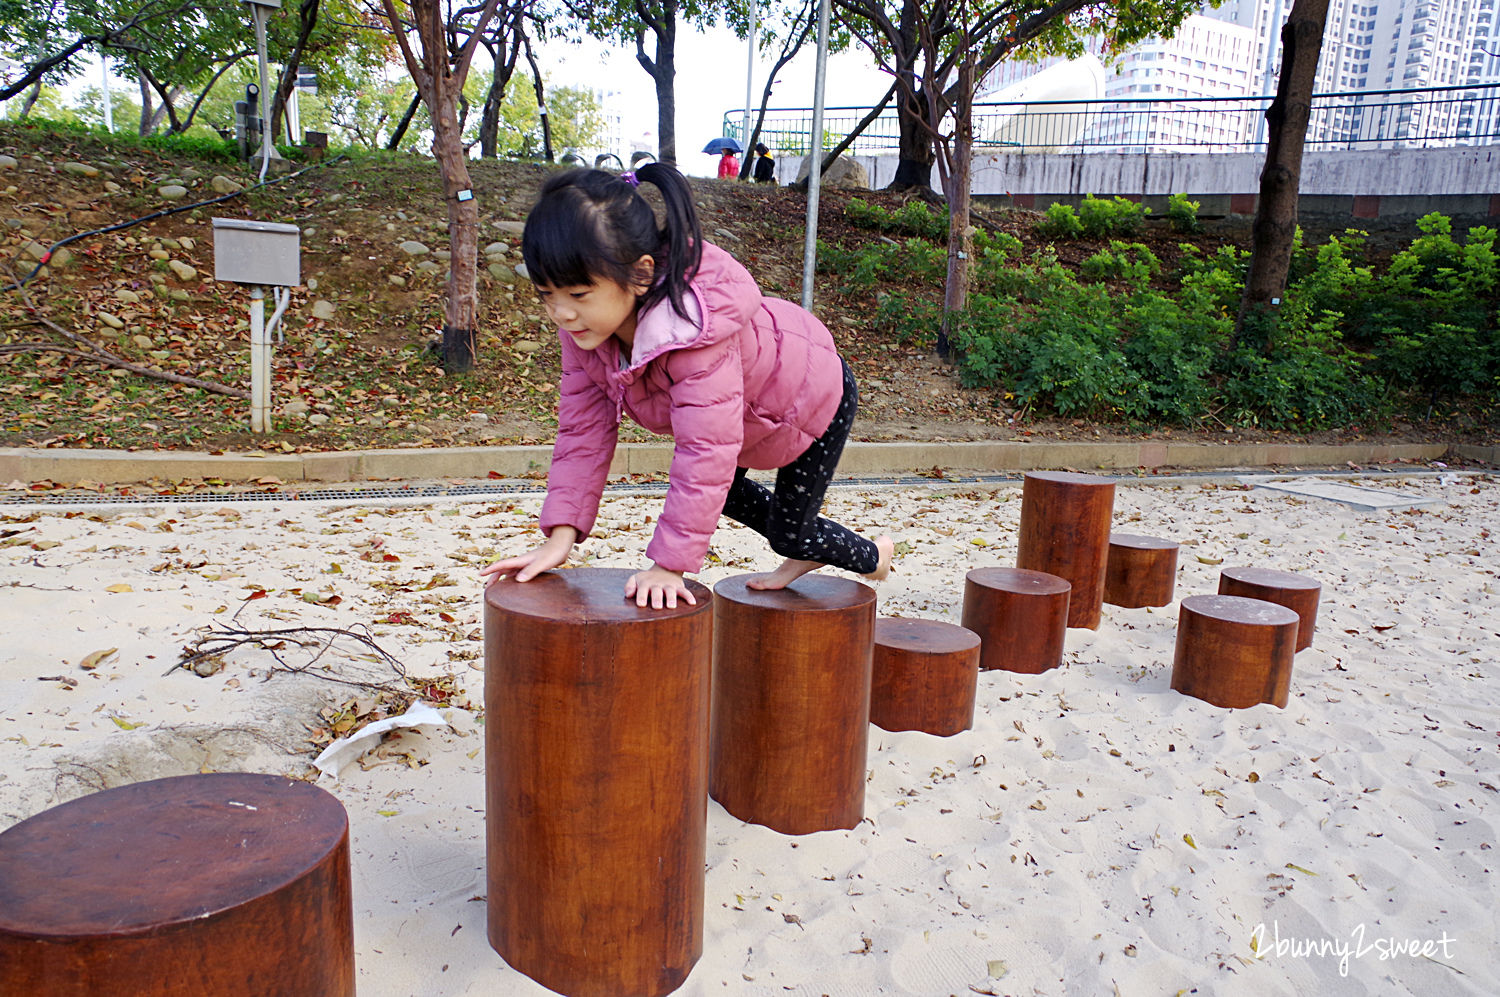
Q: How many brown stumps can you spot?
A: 9